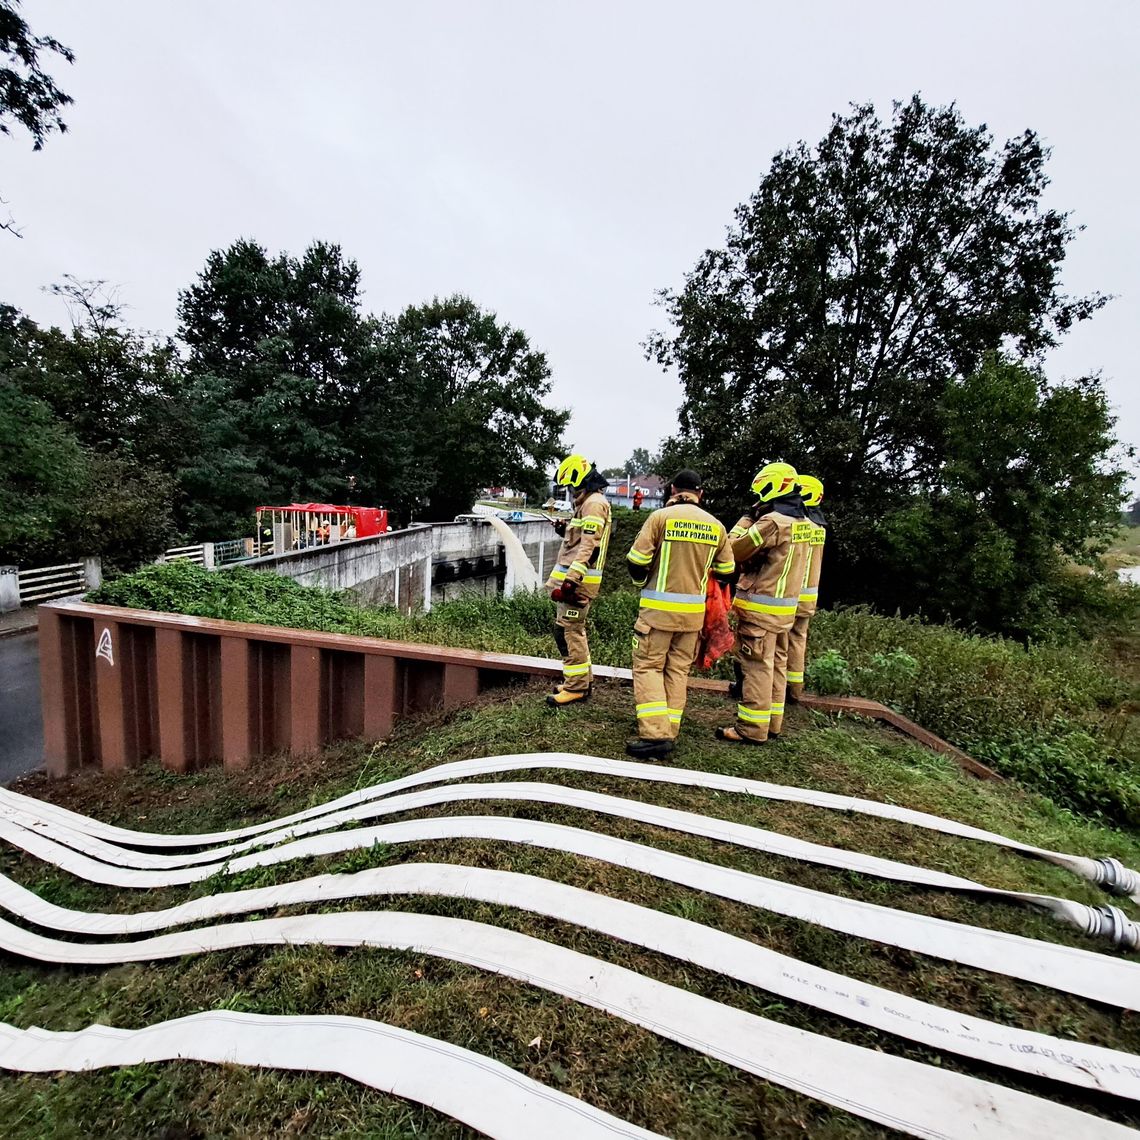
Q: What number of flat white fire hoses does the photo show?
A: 6